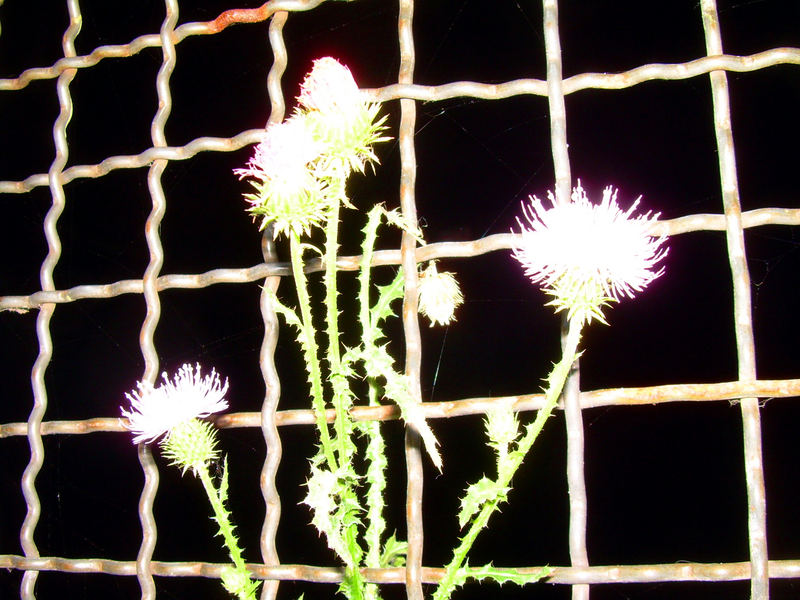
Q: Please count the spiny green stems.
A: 5